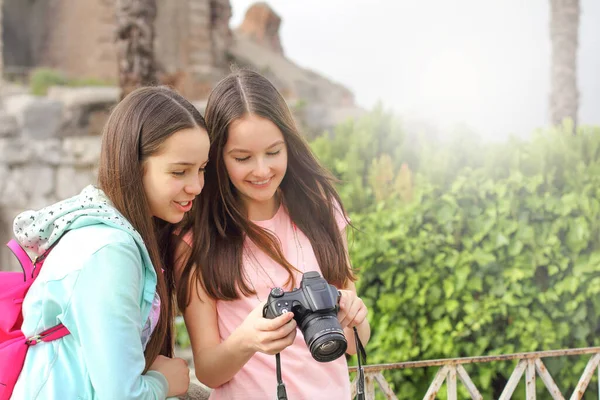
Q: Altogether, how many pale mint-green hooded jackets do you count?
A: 1